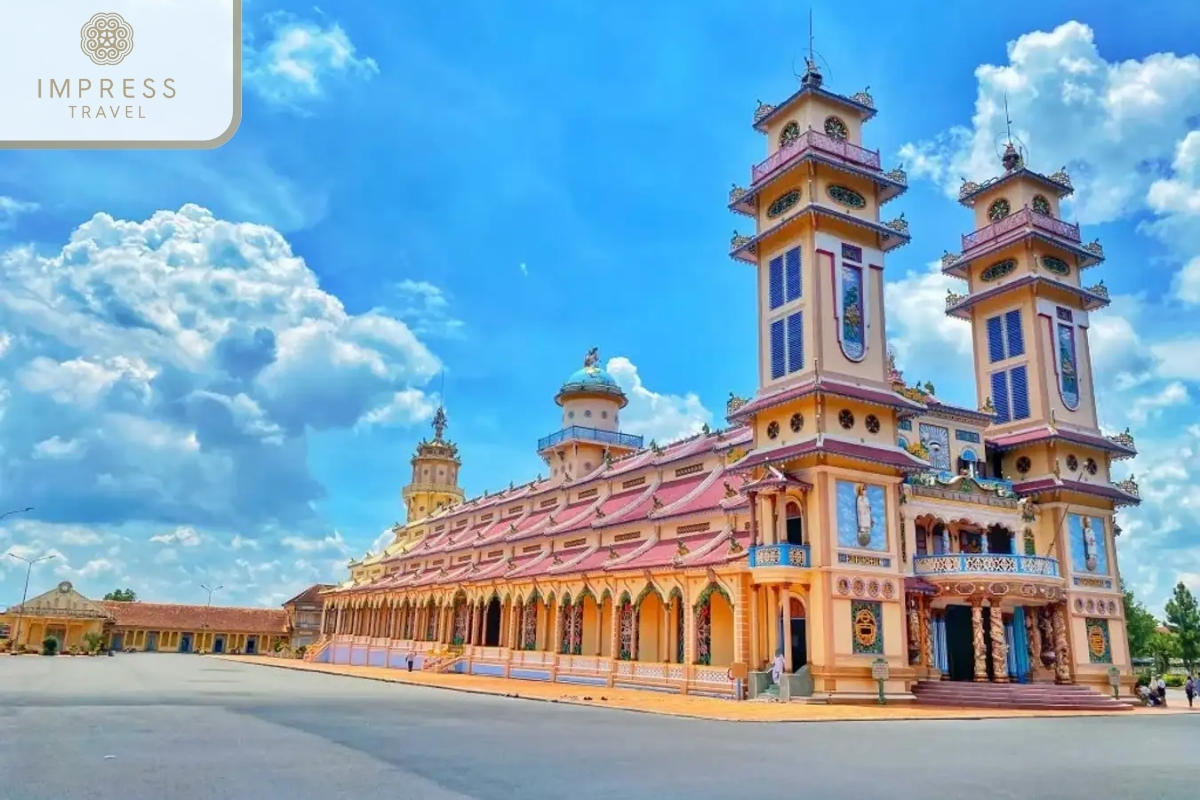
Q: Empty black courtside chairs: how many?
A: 0